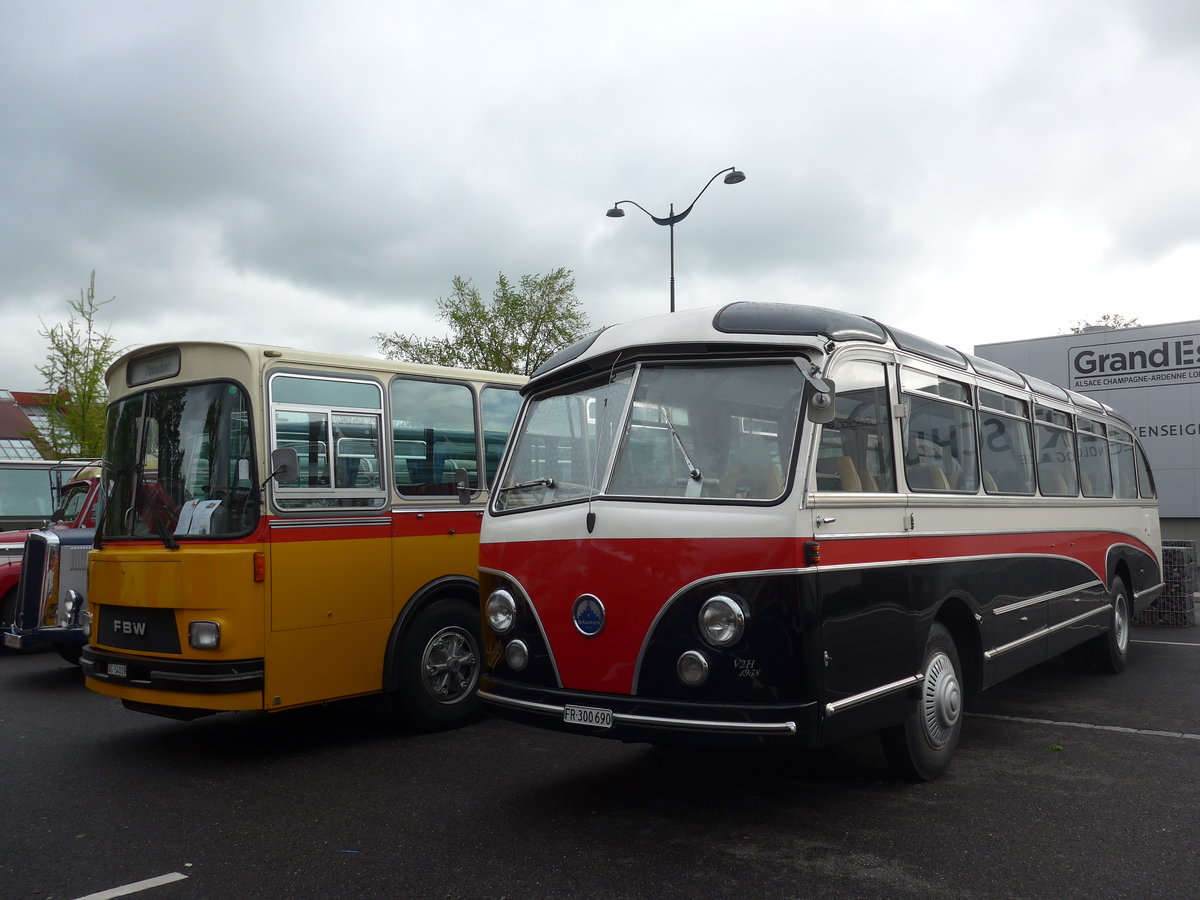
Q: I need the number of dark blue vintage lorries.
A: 1